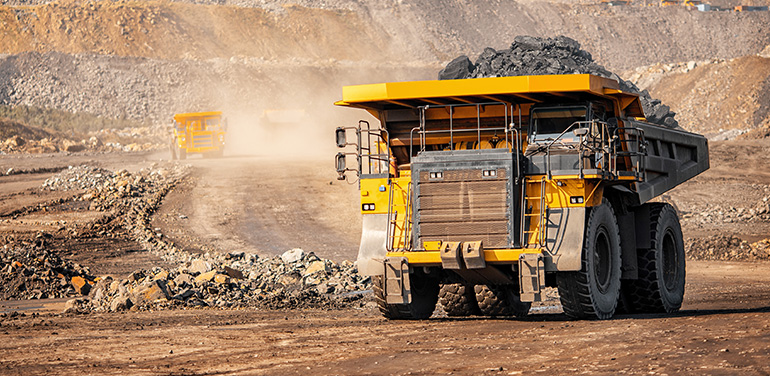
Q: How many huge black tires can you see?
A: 5